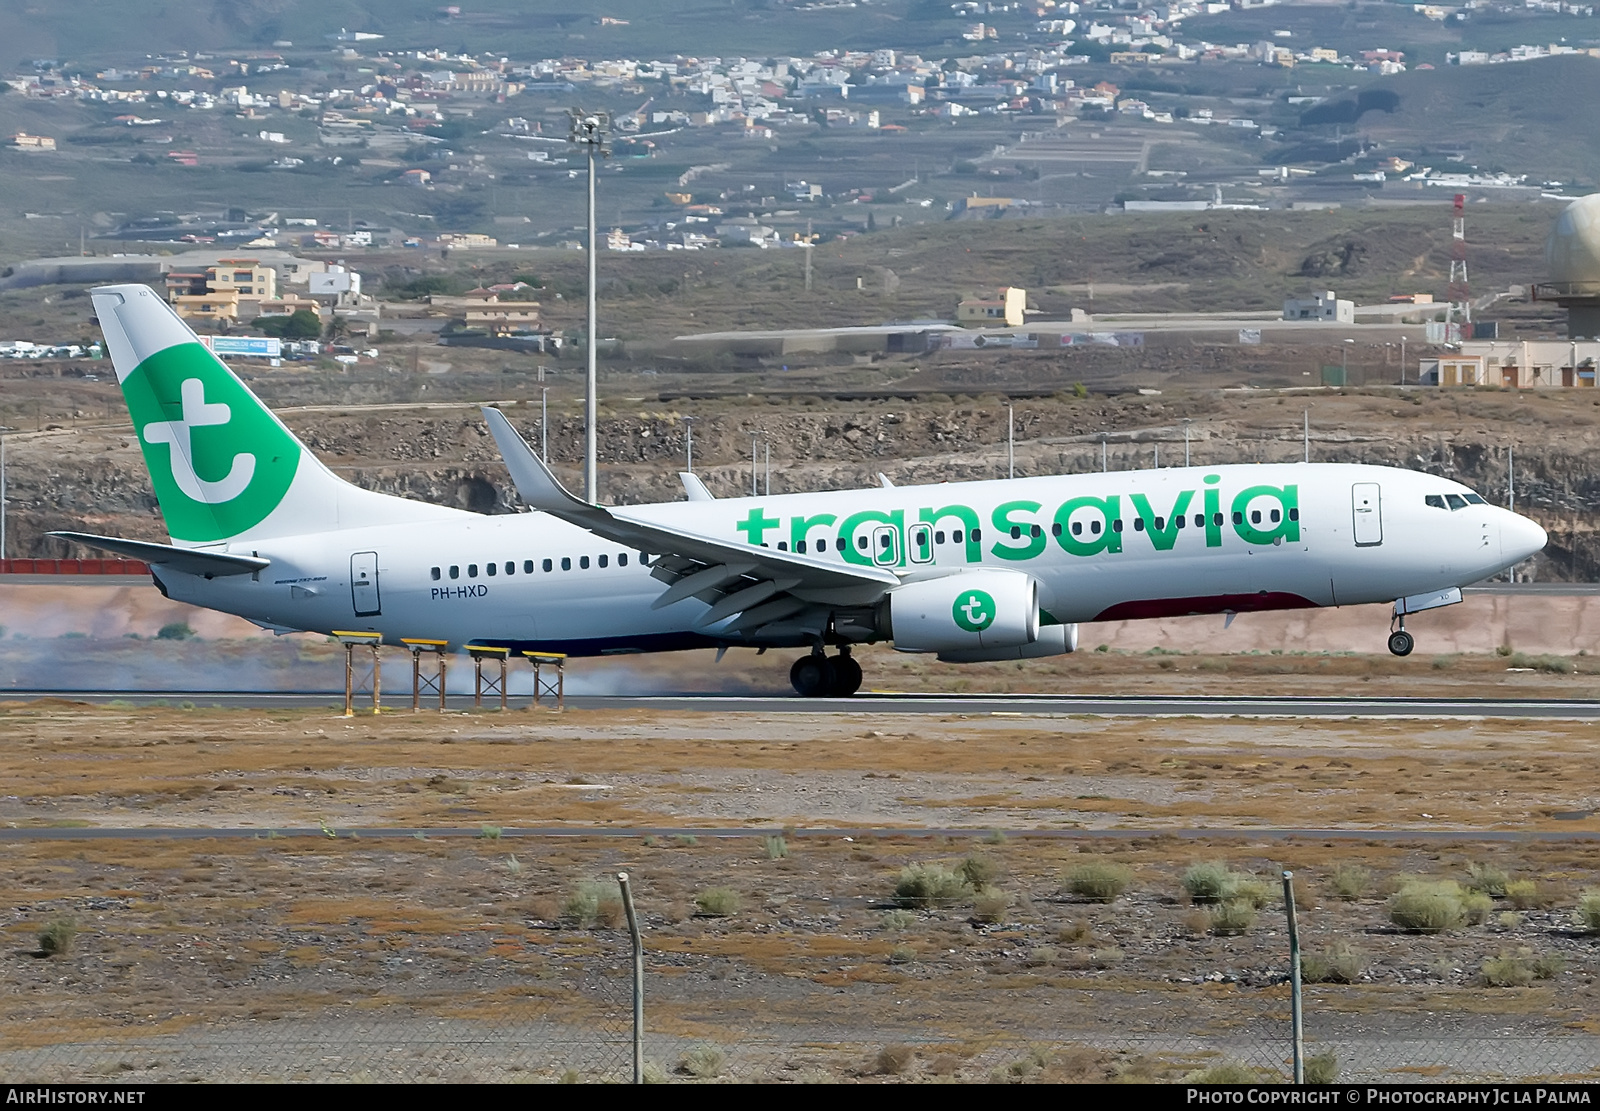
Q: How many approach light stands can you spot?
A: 4